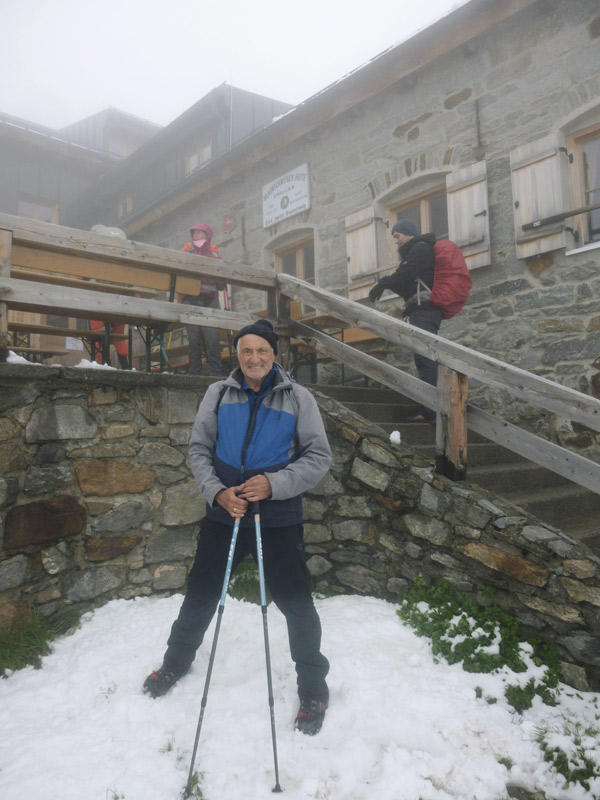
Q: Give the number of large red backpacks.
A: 1